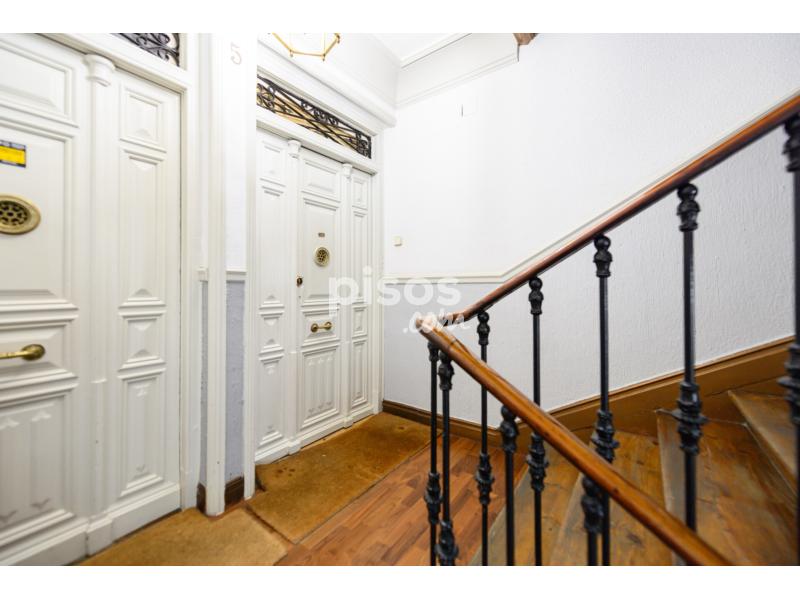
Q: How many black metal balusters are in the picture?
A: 9